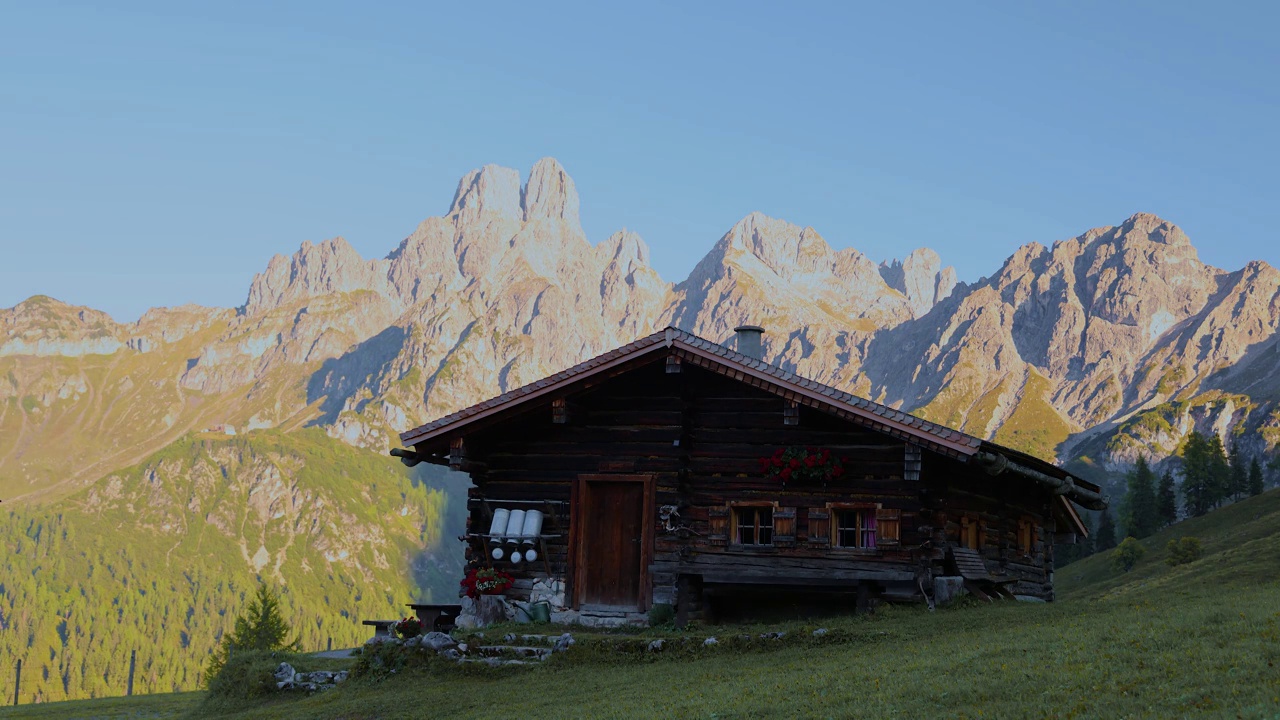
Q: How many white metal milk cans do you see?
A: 3